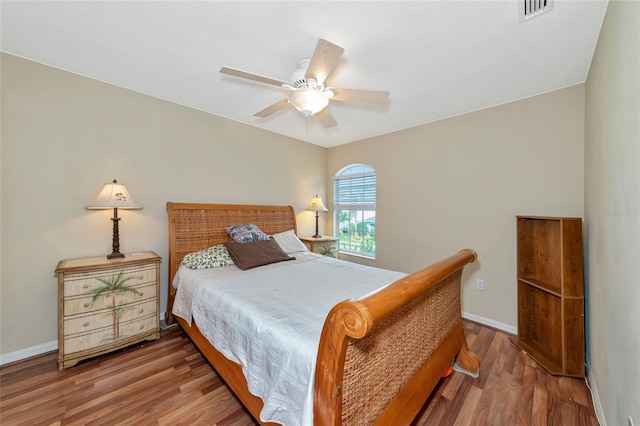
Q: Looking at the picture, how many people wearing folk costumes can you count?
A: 0